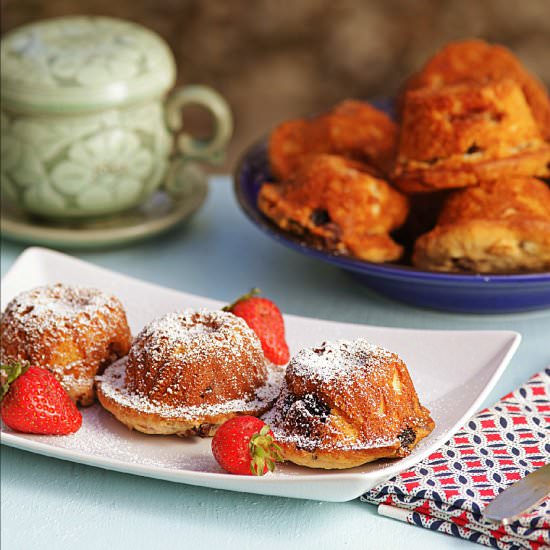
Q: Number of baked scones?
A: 8